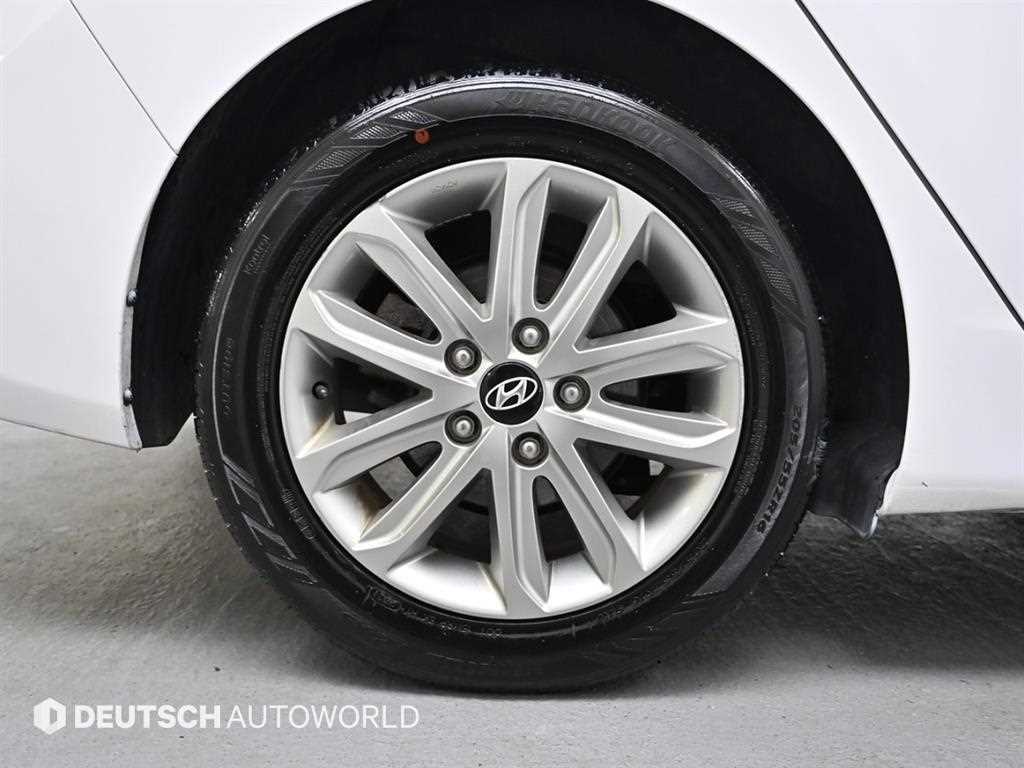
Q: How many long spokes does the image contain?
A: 10